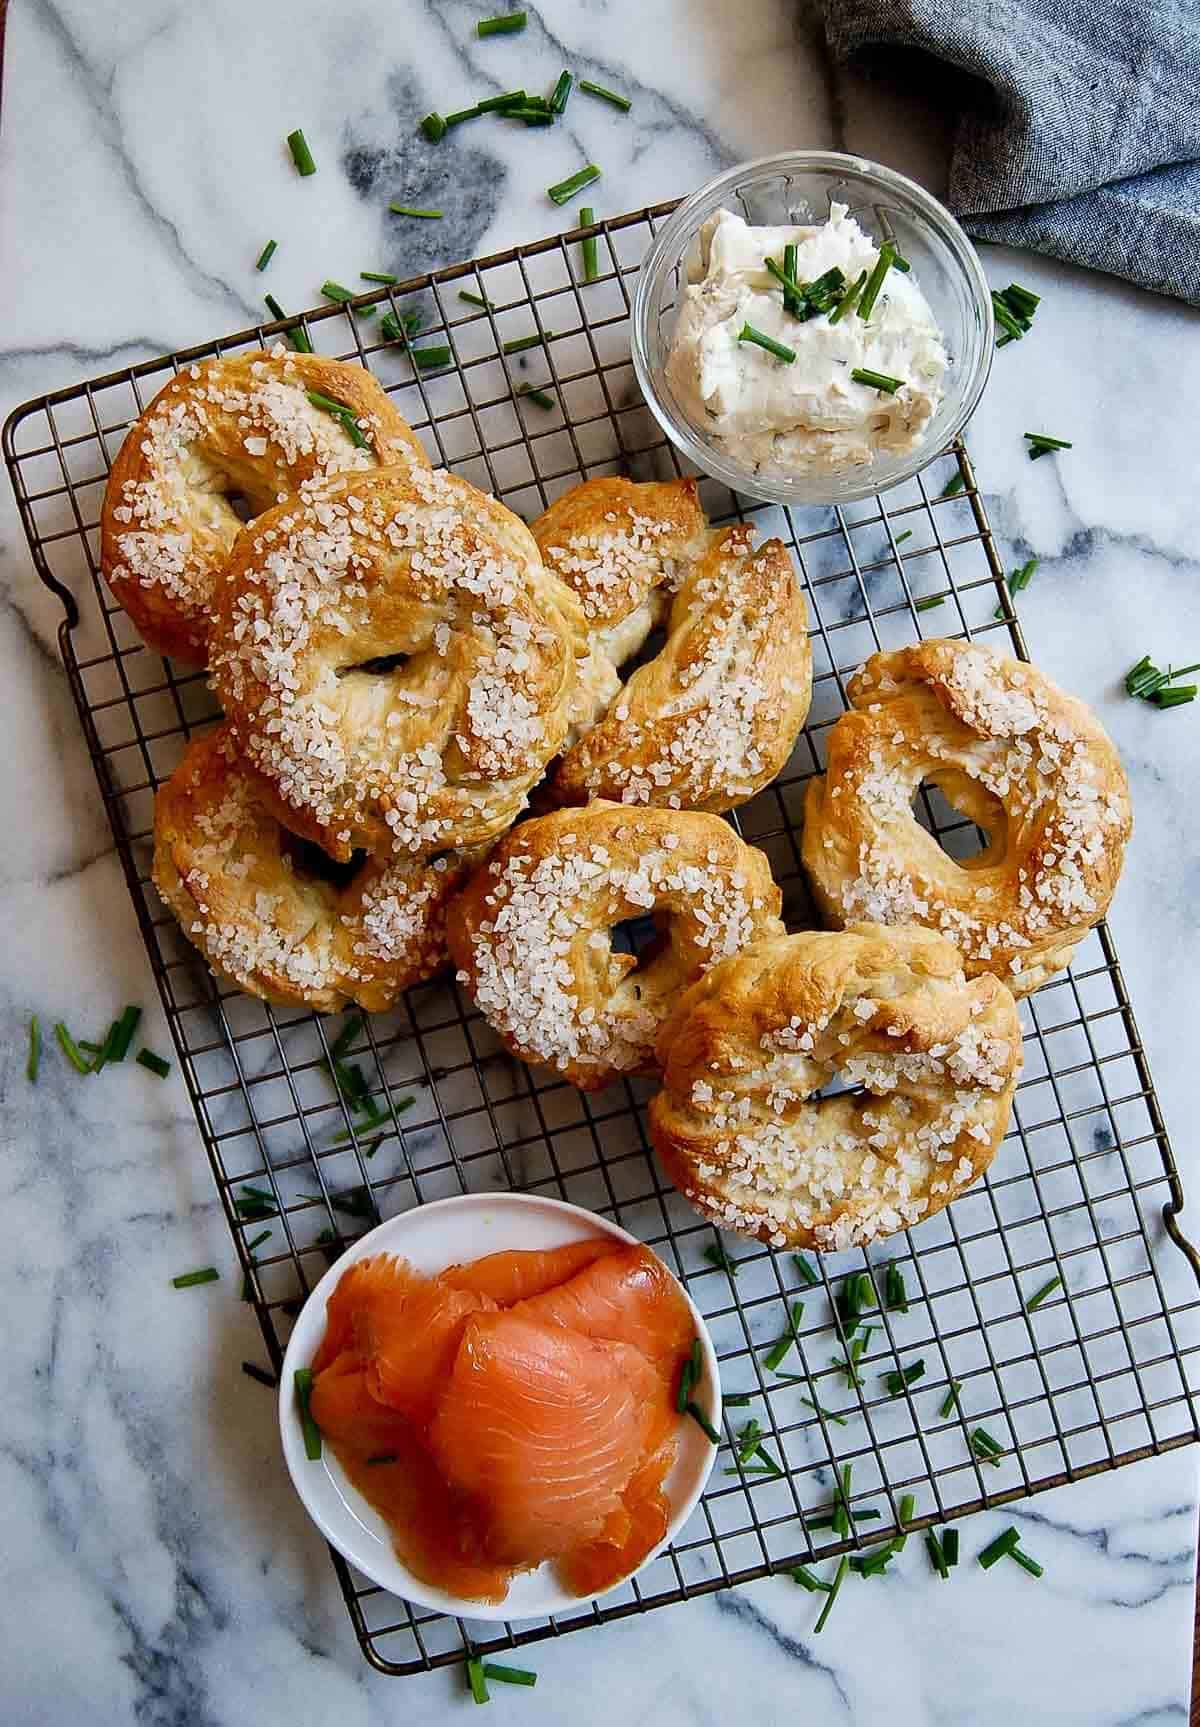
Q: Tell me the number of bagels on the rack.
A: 7